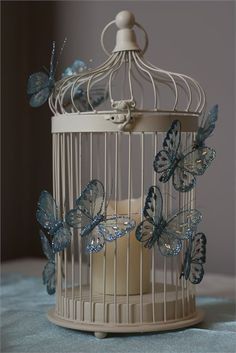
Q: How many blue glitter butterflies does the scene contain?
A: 9